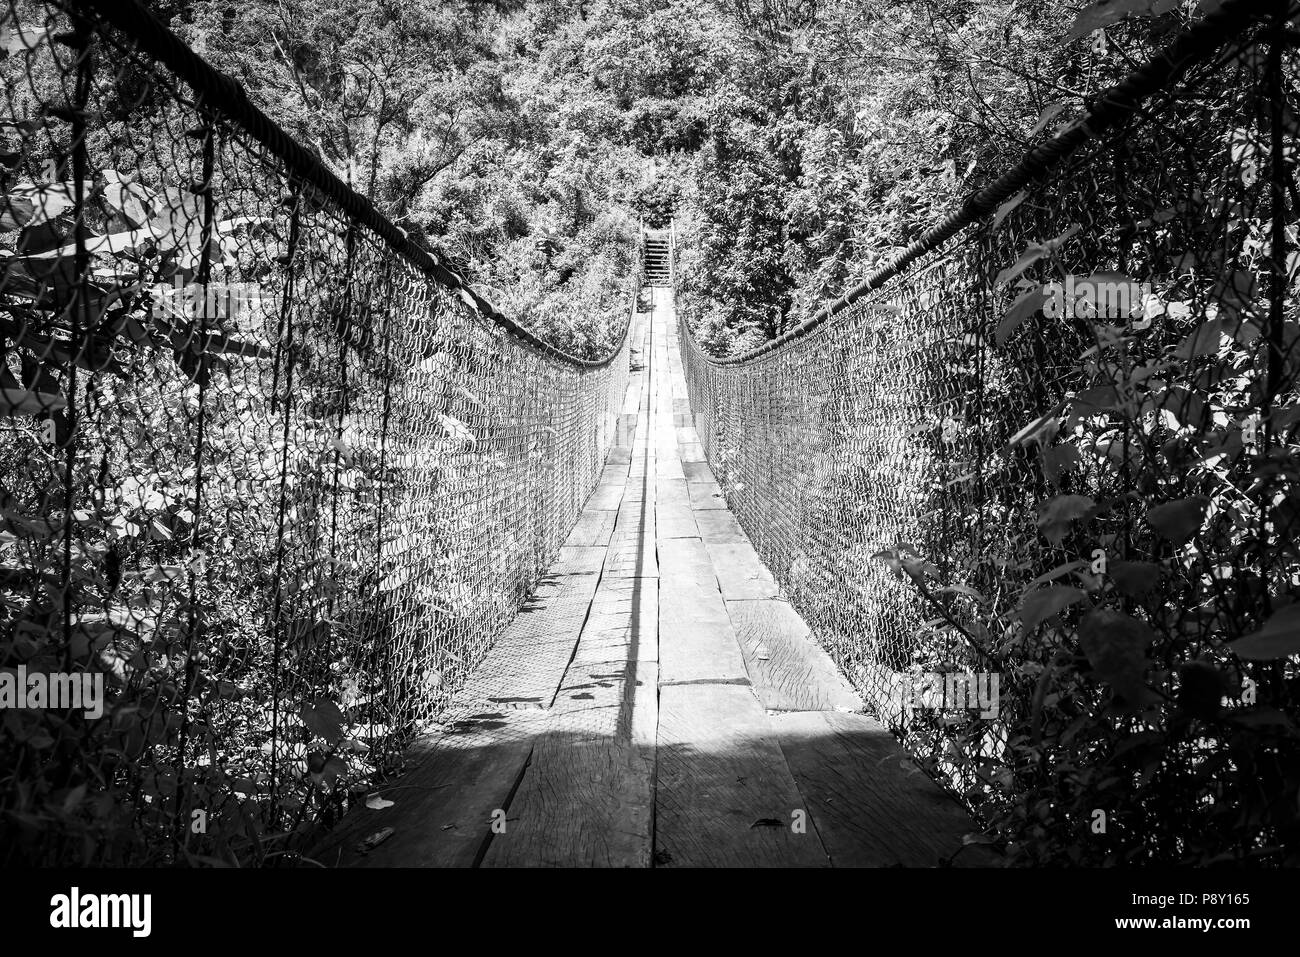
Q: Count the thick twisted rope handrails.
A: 2